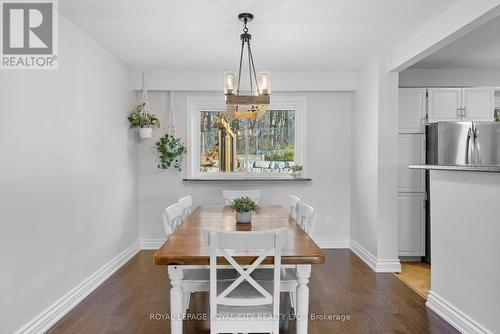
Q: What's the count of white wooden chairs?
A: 6